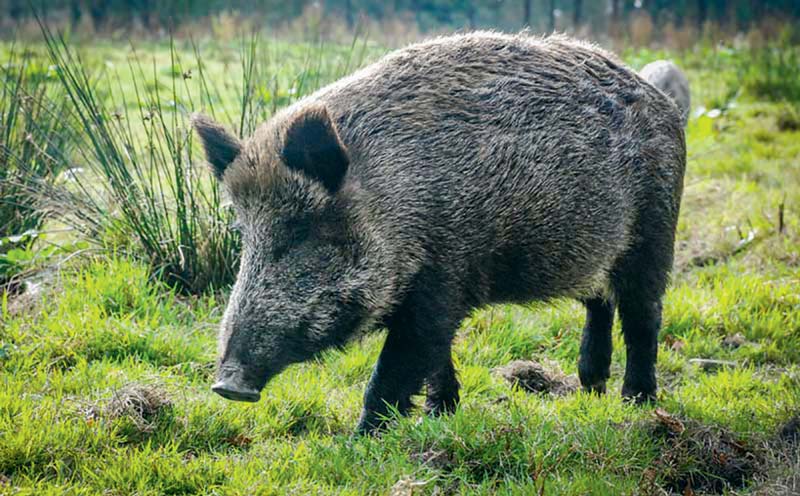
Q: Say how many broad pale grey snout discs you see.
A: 1